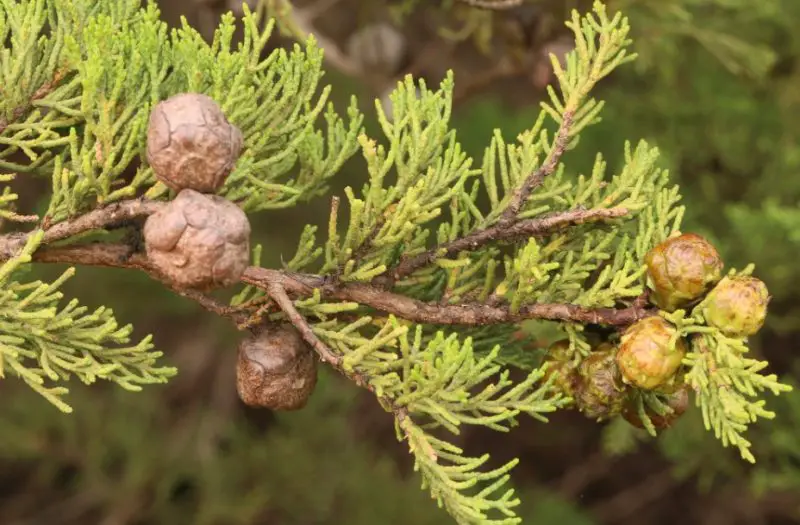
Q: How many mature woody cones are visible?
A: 3